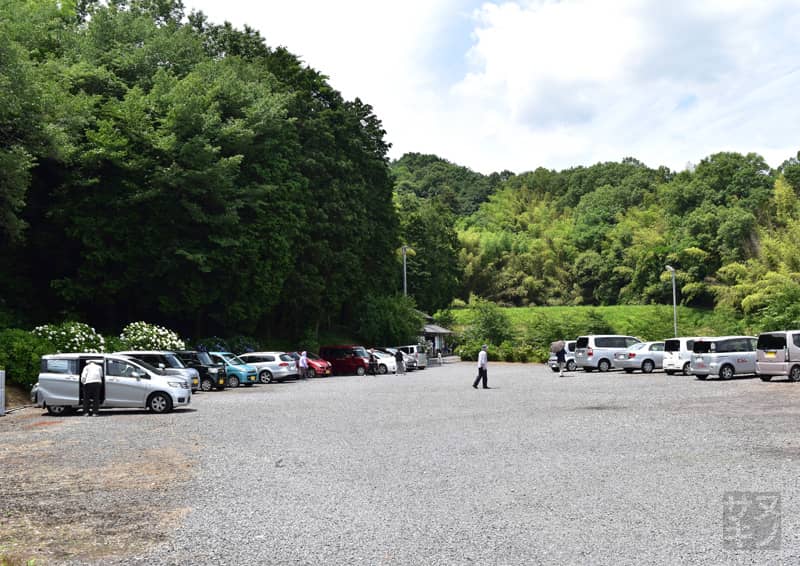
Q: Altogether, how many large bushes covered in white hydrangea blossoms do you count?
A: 2